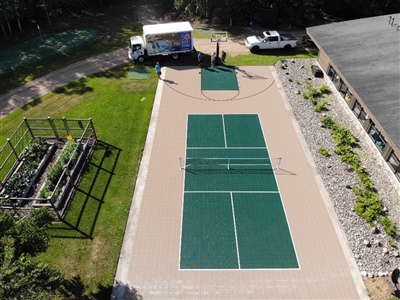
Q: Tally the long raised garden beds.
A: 2